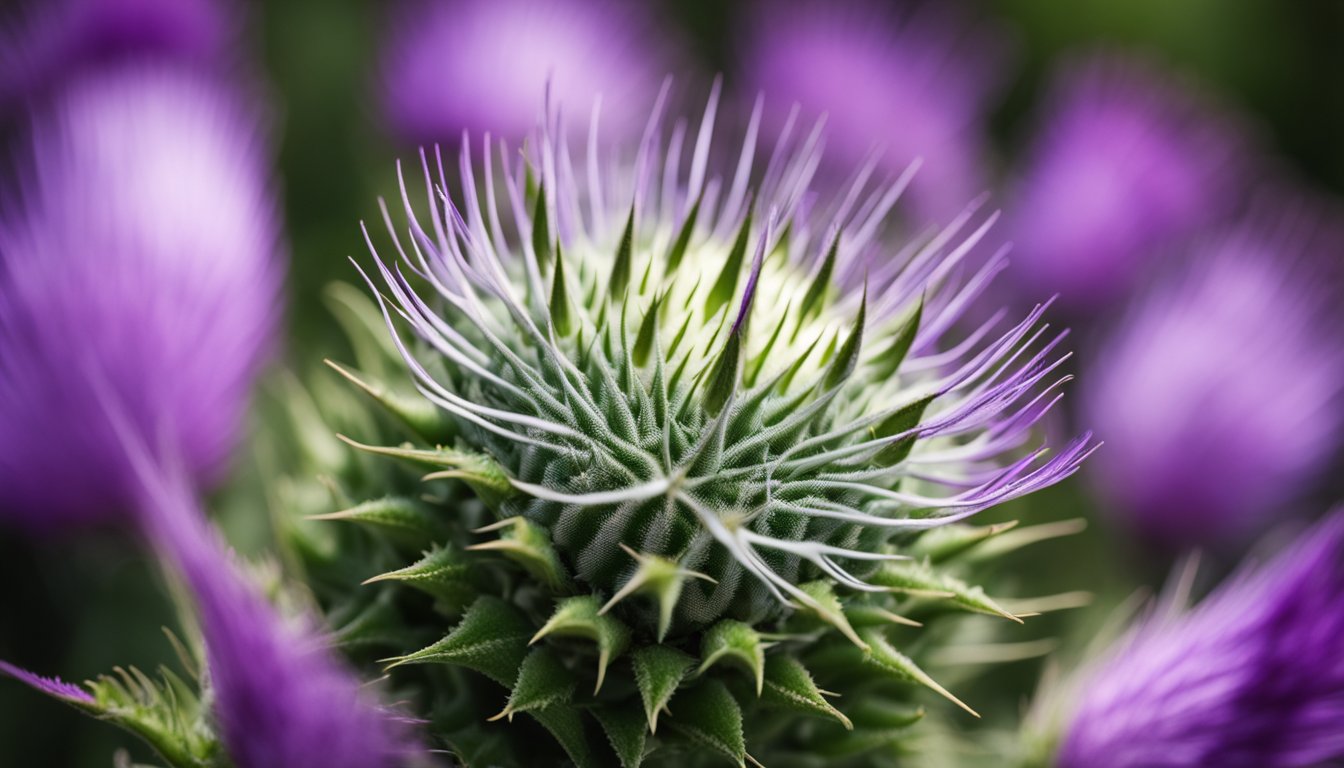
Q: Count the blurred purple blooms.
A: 8